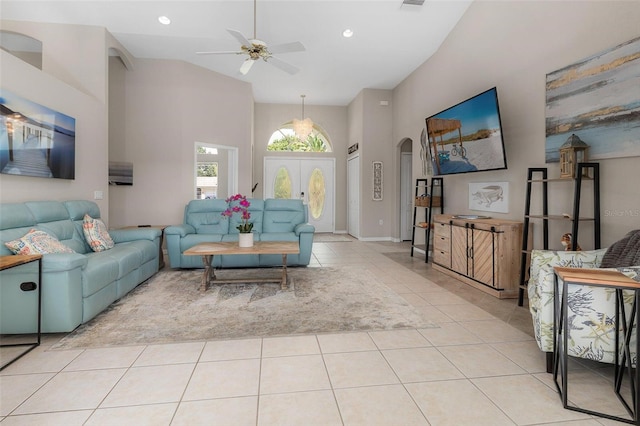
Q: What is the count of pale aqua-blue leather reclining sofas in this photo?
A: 2